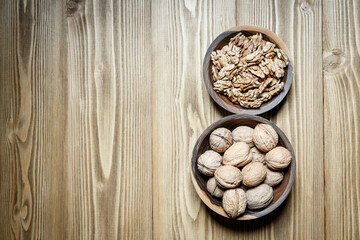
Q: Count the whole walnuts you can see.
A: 13